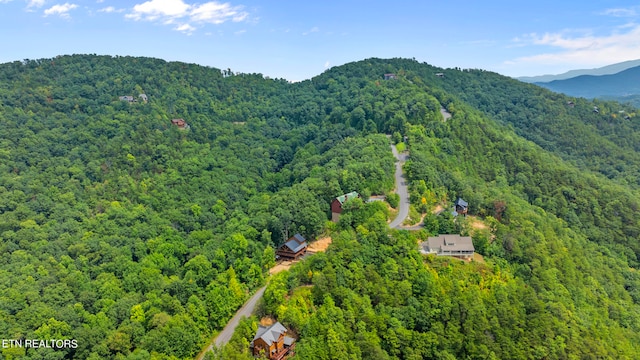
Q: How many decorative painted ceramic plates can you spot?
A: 0